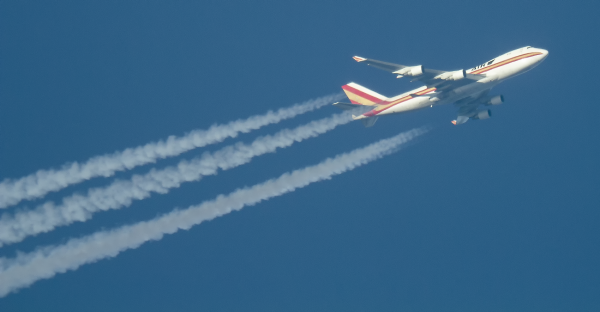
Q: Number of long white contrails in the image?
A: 3